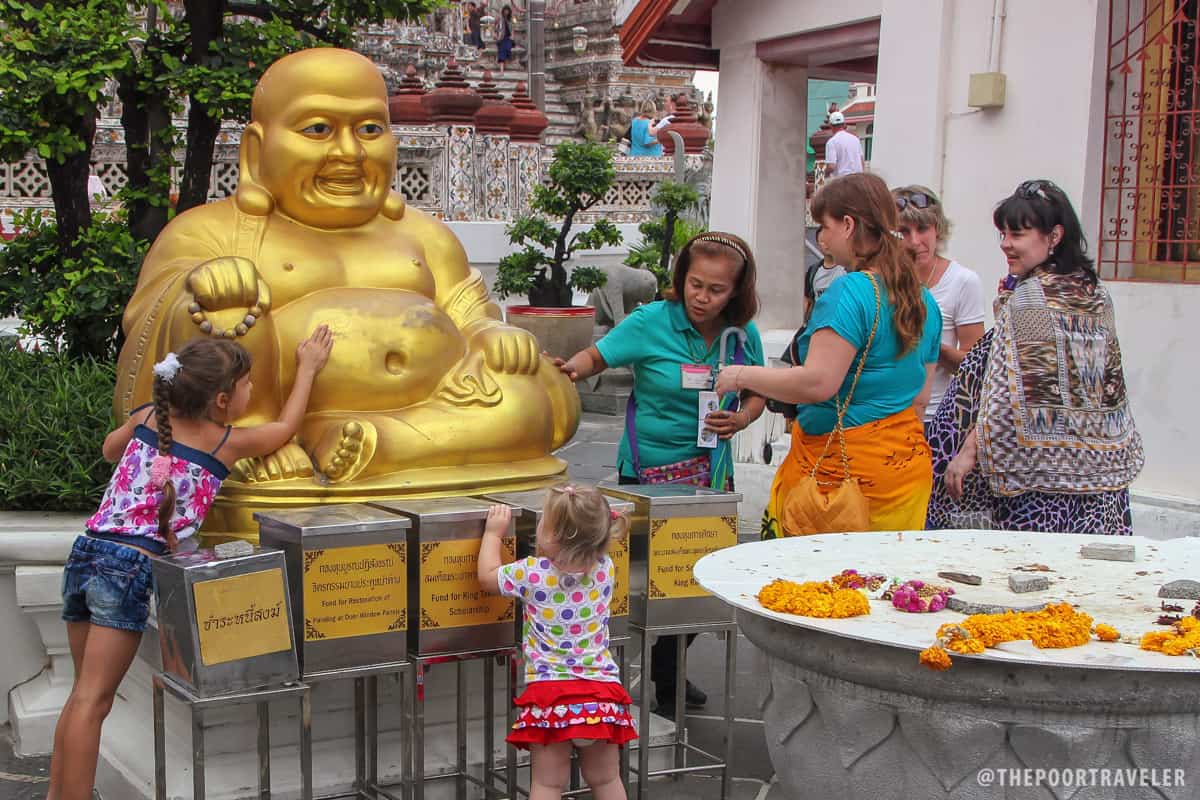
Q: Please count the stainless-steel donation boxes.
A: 5